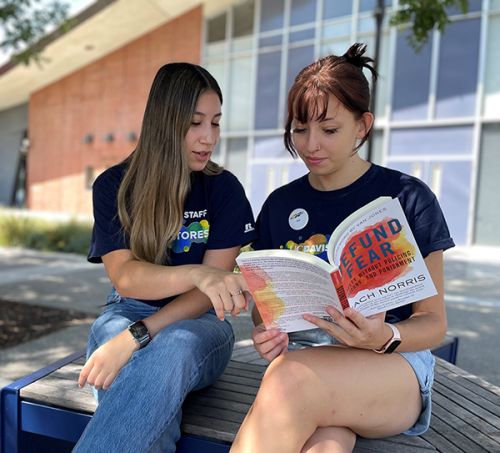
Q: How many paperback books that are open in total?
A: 1